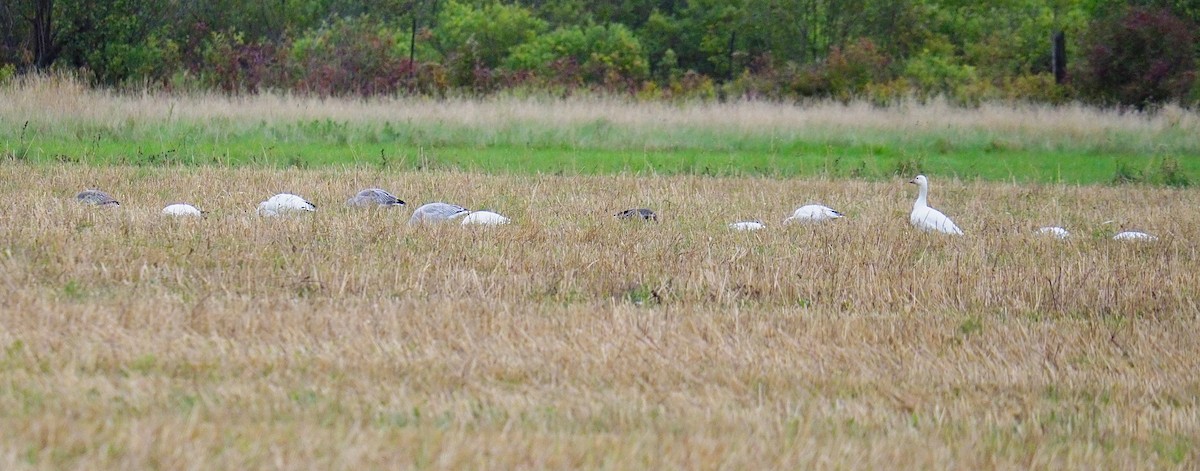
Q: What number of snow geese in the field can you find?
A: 12